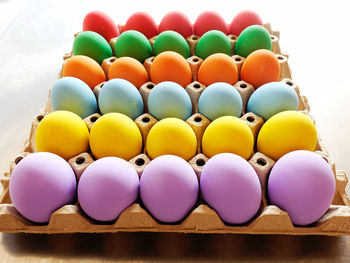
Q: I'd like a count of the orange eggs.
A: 5